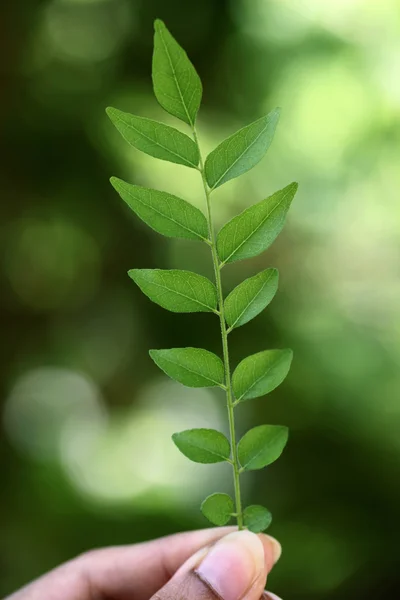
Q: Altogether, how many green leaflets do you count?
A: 13